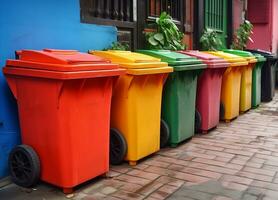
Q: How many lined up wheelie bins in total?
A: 8